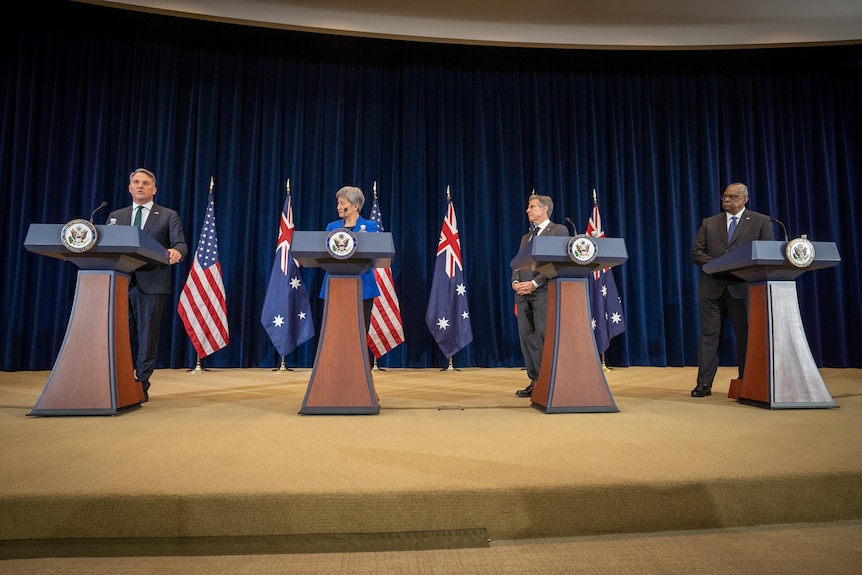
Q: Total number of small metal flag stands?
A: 5